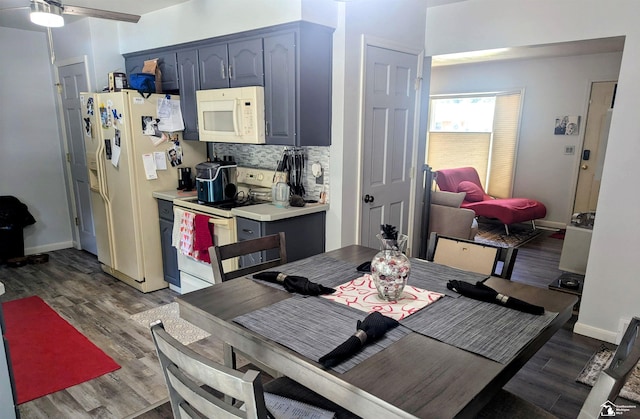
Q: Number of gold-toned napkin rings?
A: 3